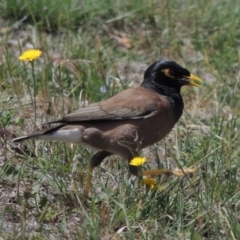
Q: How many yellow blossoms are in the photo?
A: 3